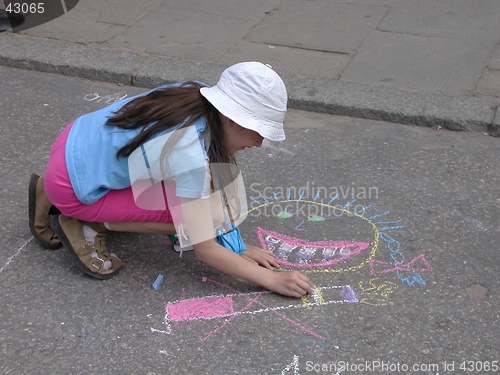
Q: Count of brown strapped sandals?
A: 2